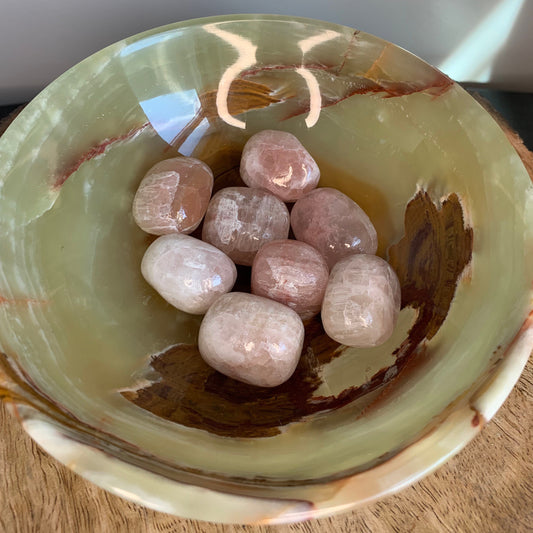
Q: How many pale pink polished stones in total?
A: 8